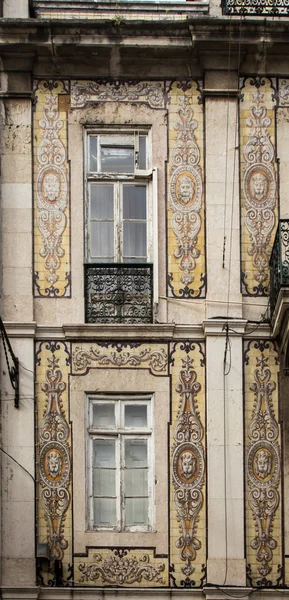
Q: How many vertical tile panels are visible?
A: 6